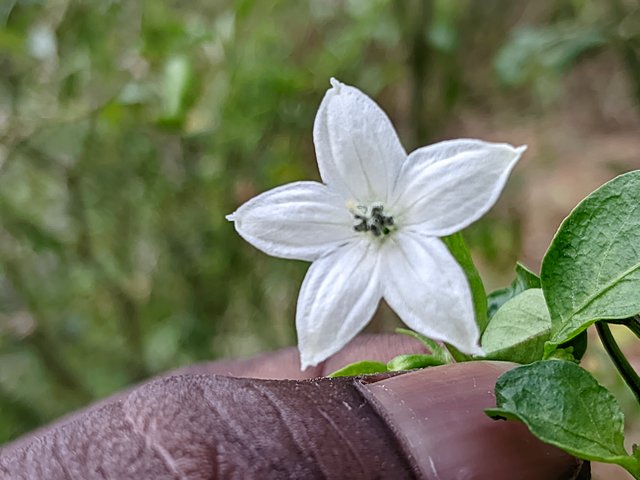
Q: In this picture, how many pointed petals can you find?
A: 5